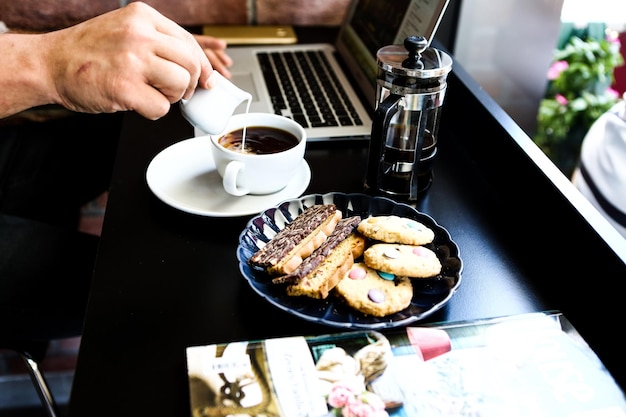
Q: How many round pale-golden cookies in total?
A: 3